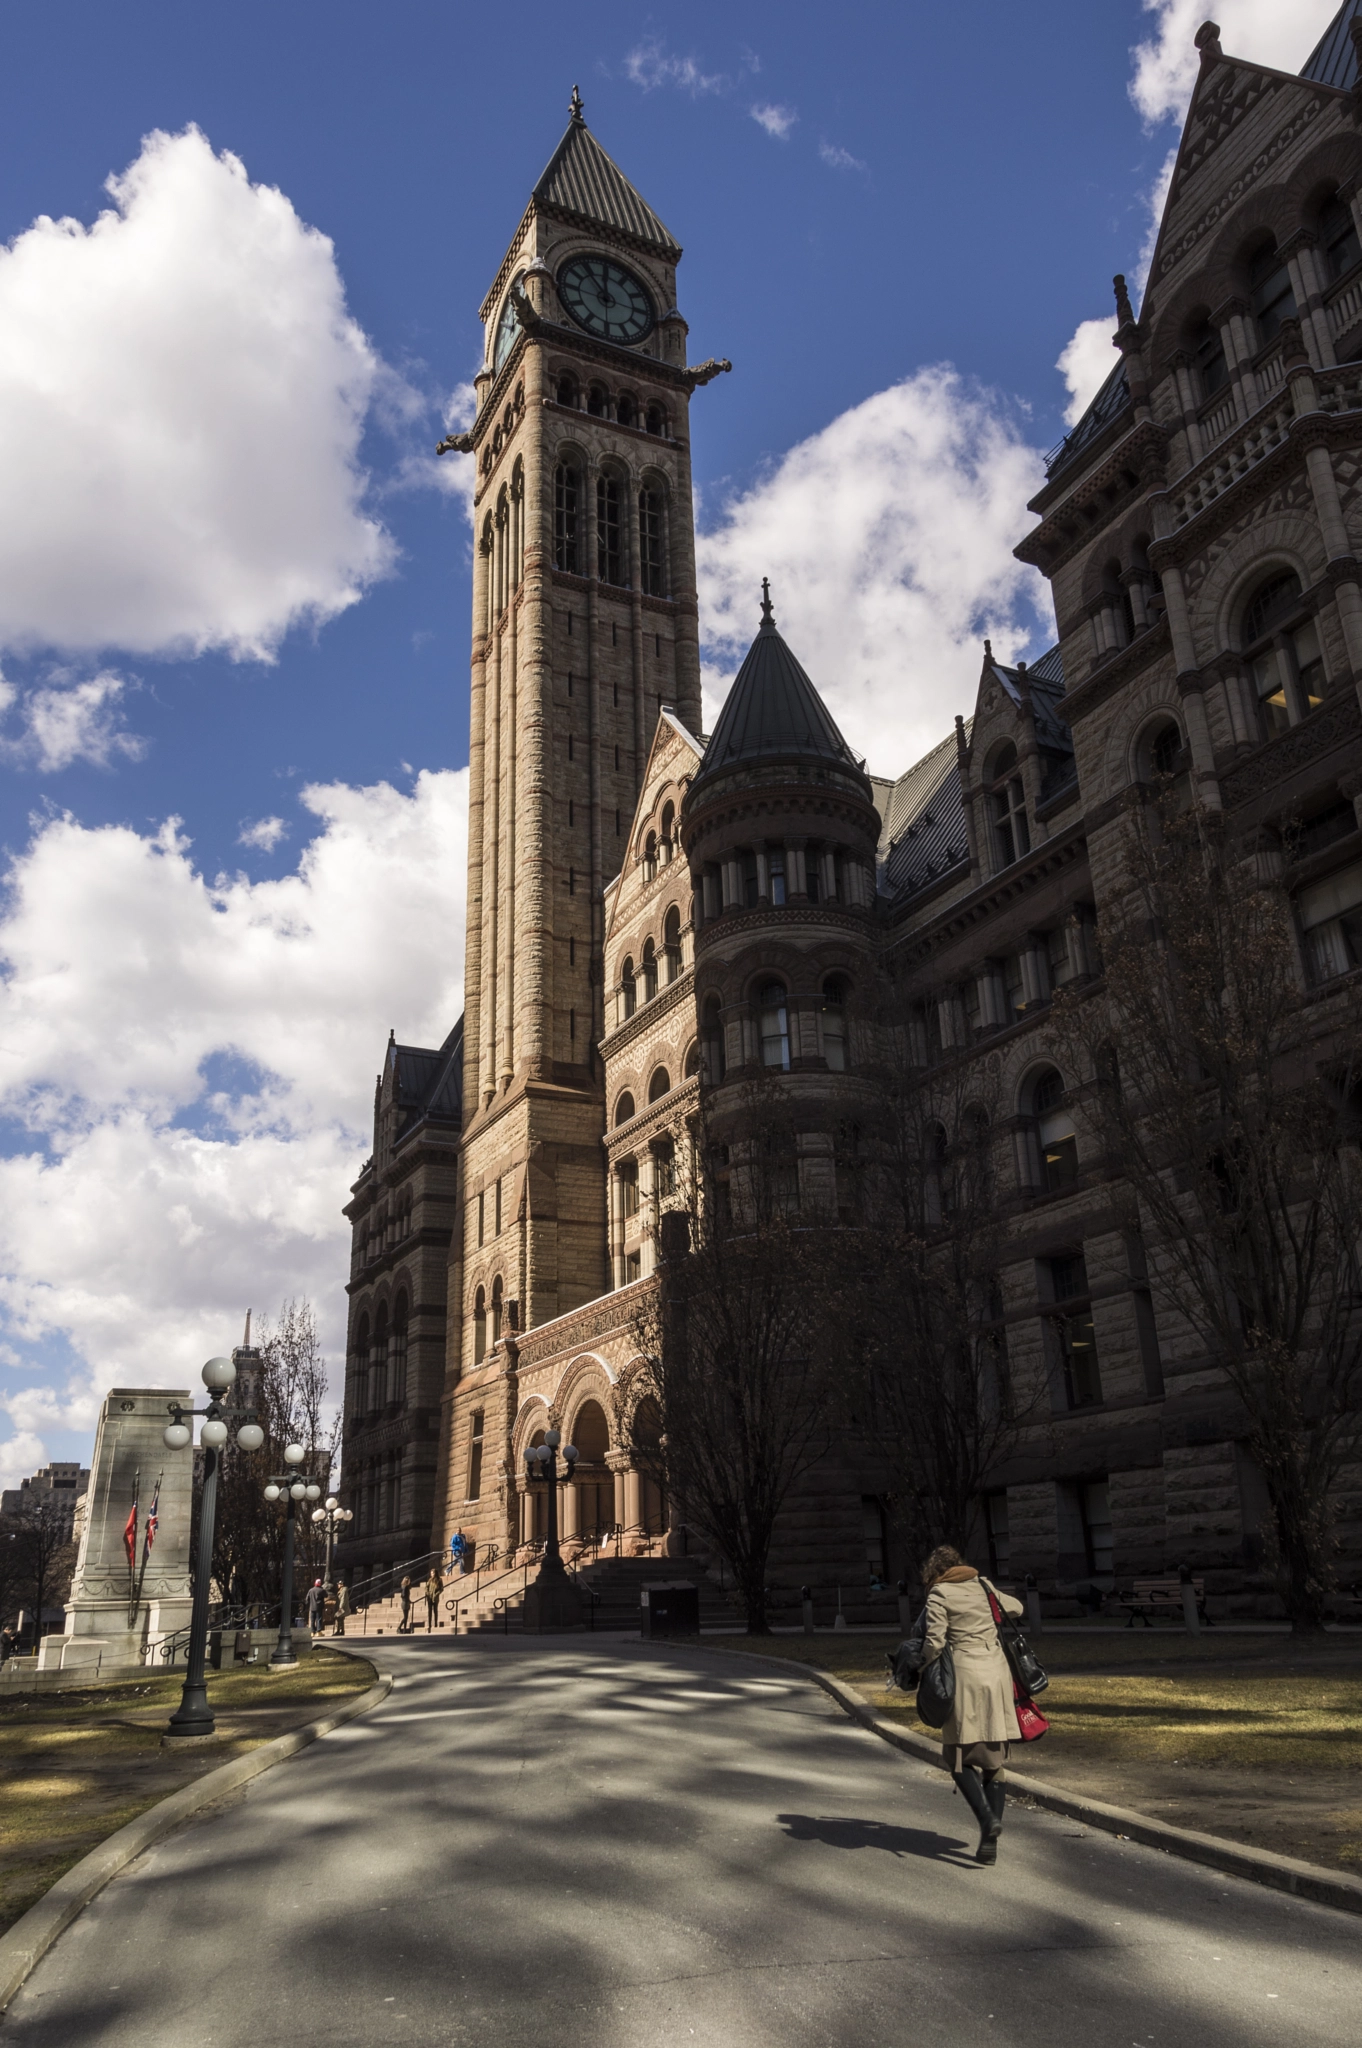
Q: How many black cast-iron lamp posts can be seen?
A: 4